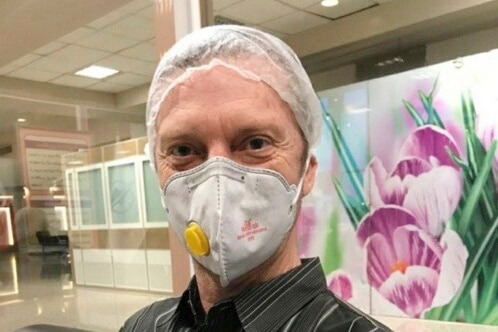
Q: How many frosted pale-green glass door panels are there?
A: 3